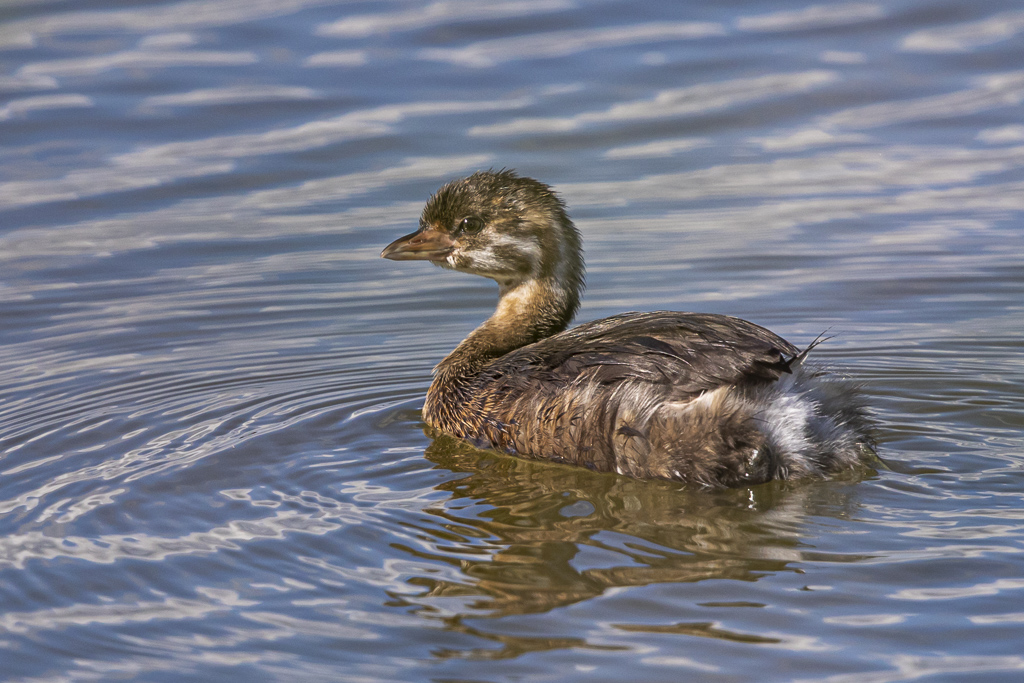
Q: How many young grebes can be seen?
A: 1